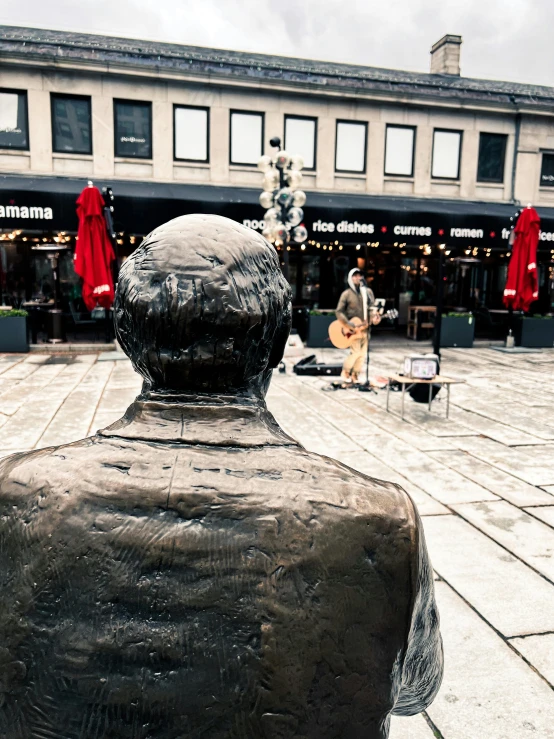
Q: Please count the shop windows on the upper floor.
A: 11